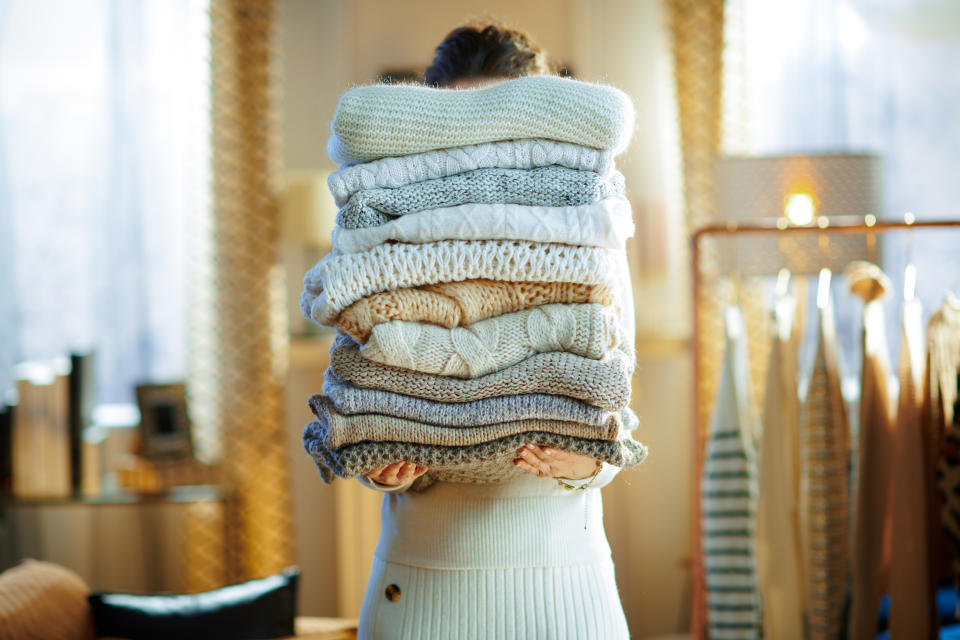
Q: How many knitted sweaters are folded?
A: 11